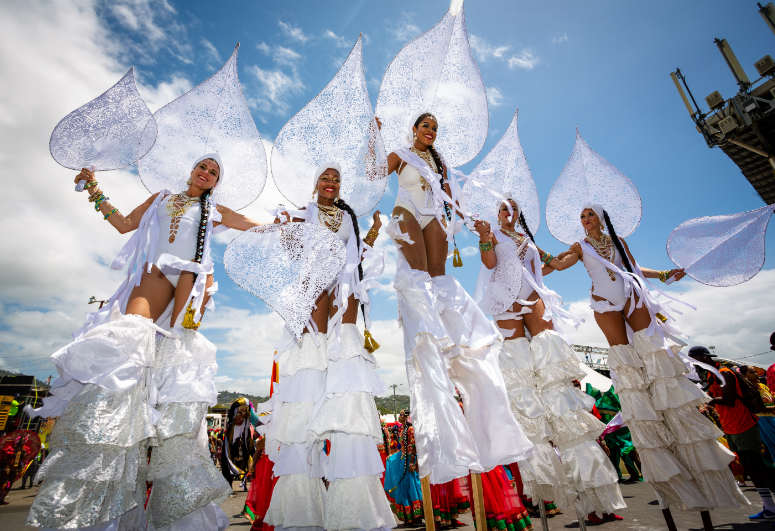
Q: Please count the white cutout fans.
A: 9